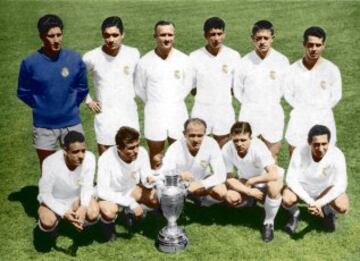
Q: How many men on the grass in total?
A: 11